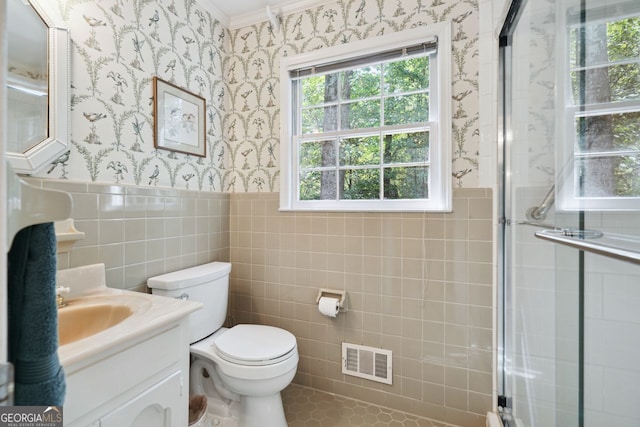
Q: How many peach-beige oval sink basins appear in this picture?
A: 1